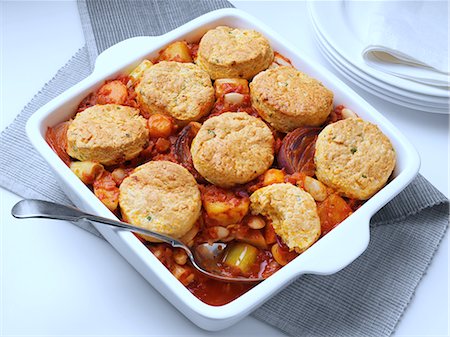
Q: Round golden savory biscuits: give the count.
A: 8